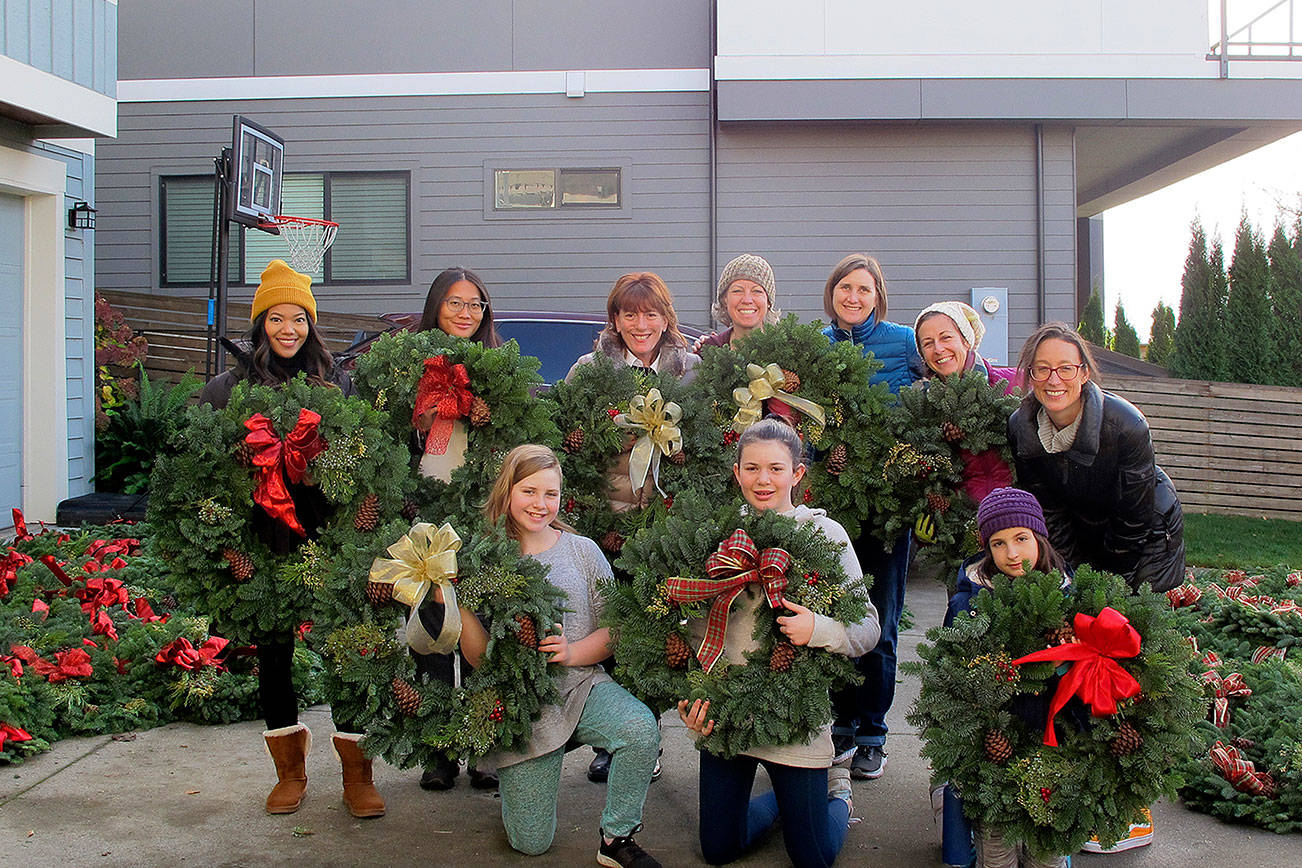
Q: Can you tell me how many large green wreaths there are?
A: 8